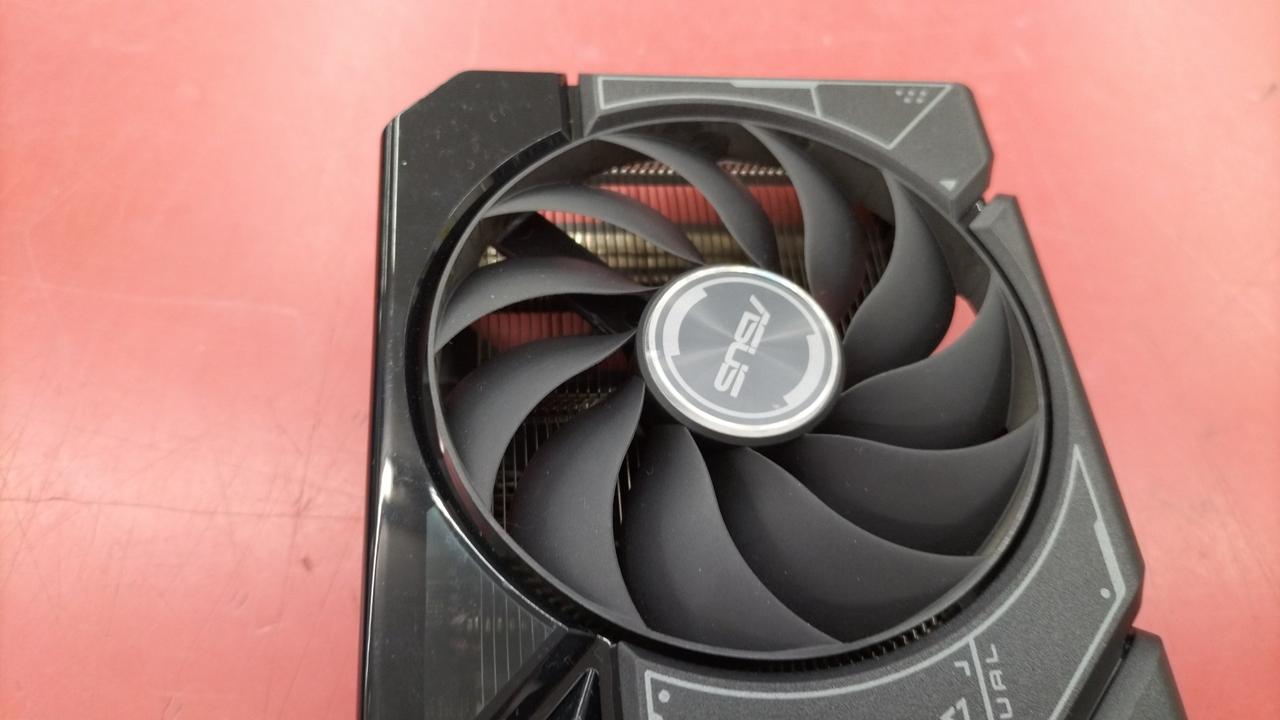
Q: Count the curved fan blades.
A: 11